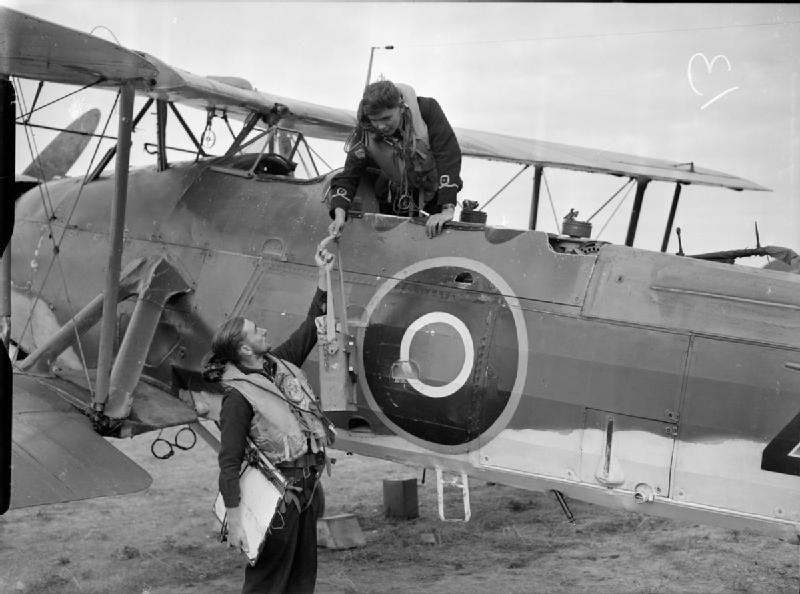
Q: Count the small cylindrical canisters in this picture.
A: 2